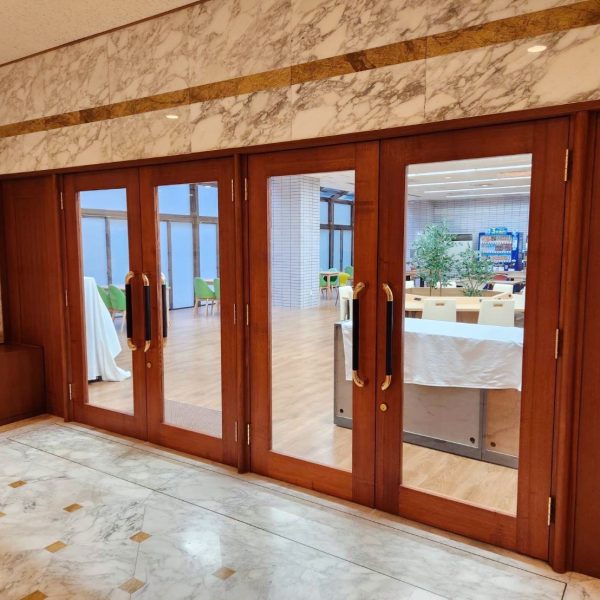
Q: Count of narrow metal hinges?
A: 12